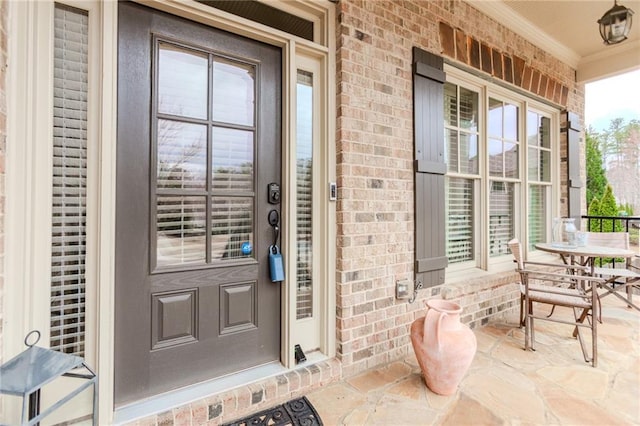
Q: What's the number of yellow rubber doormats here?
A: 0